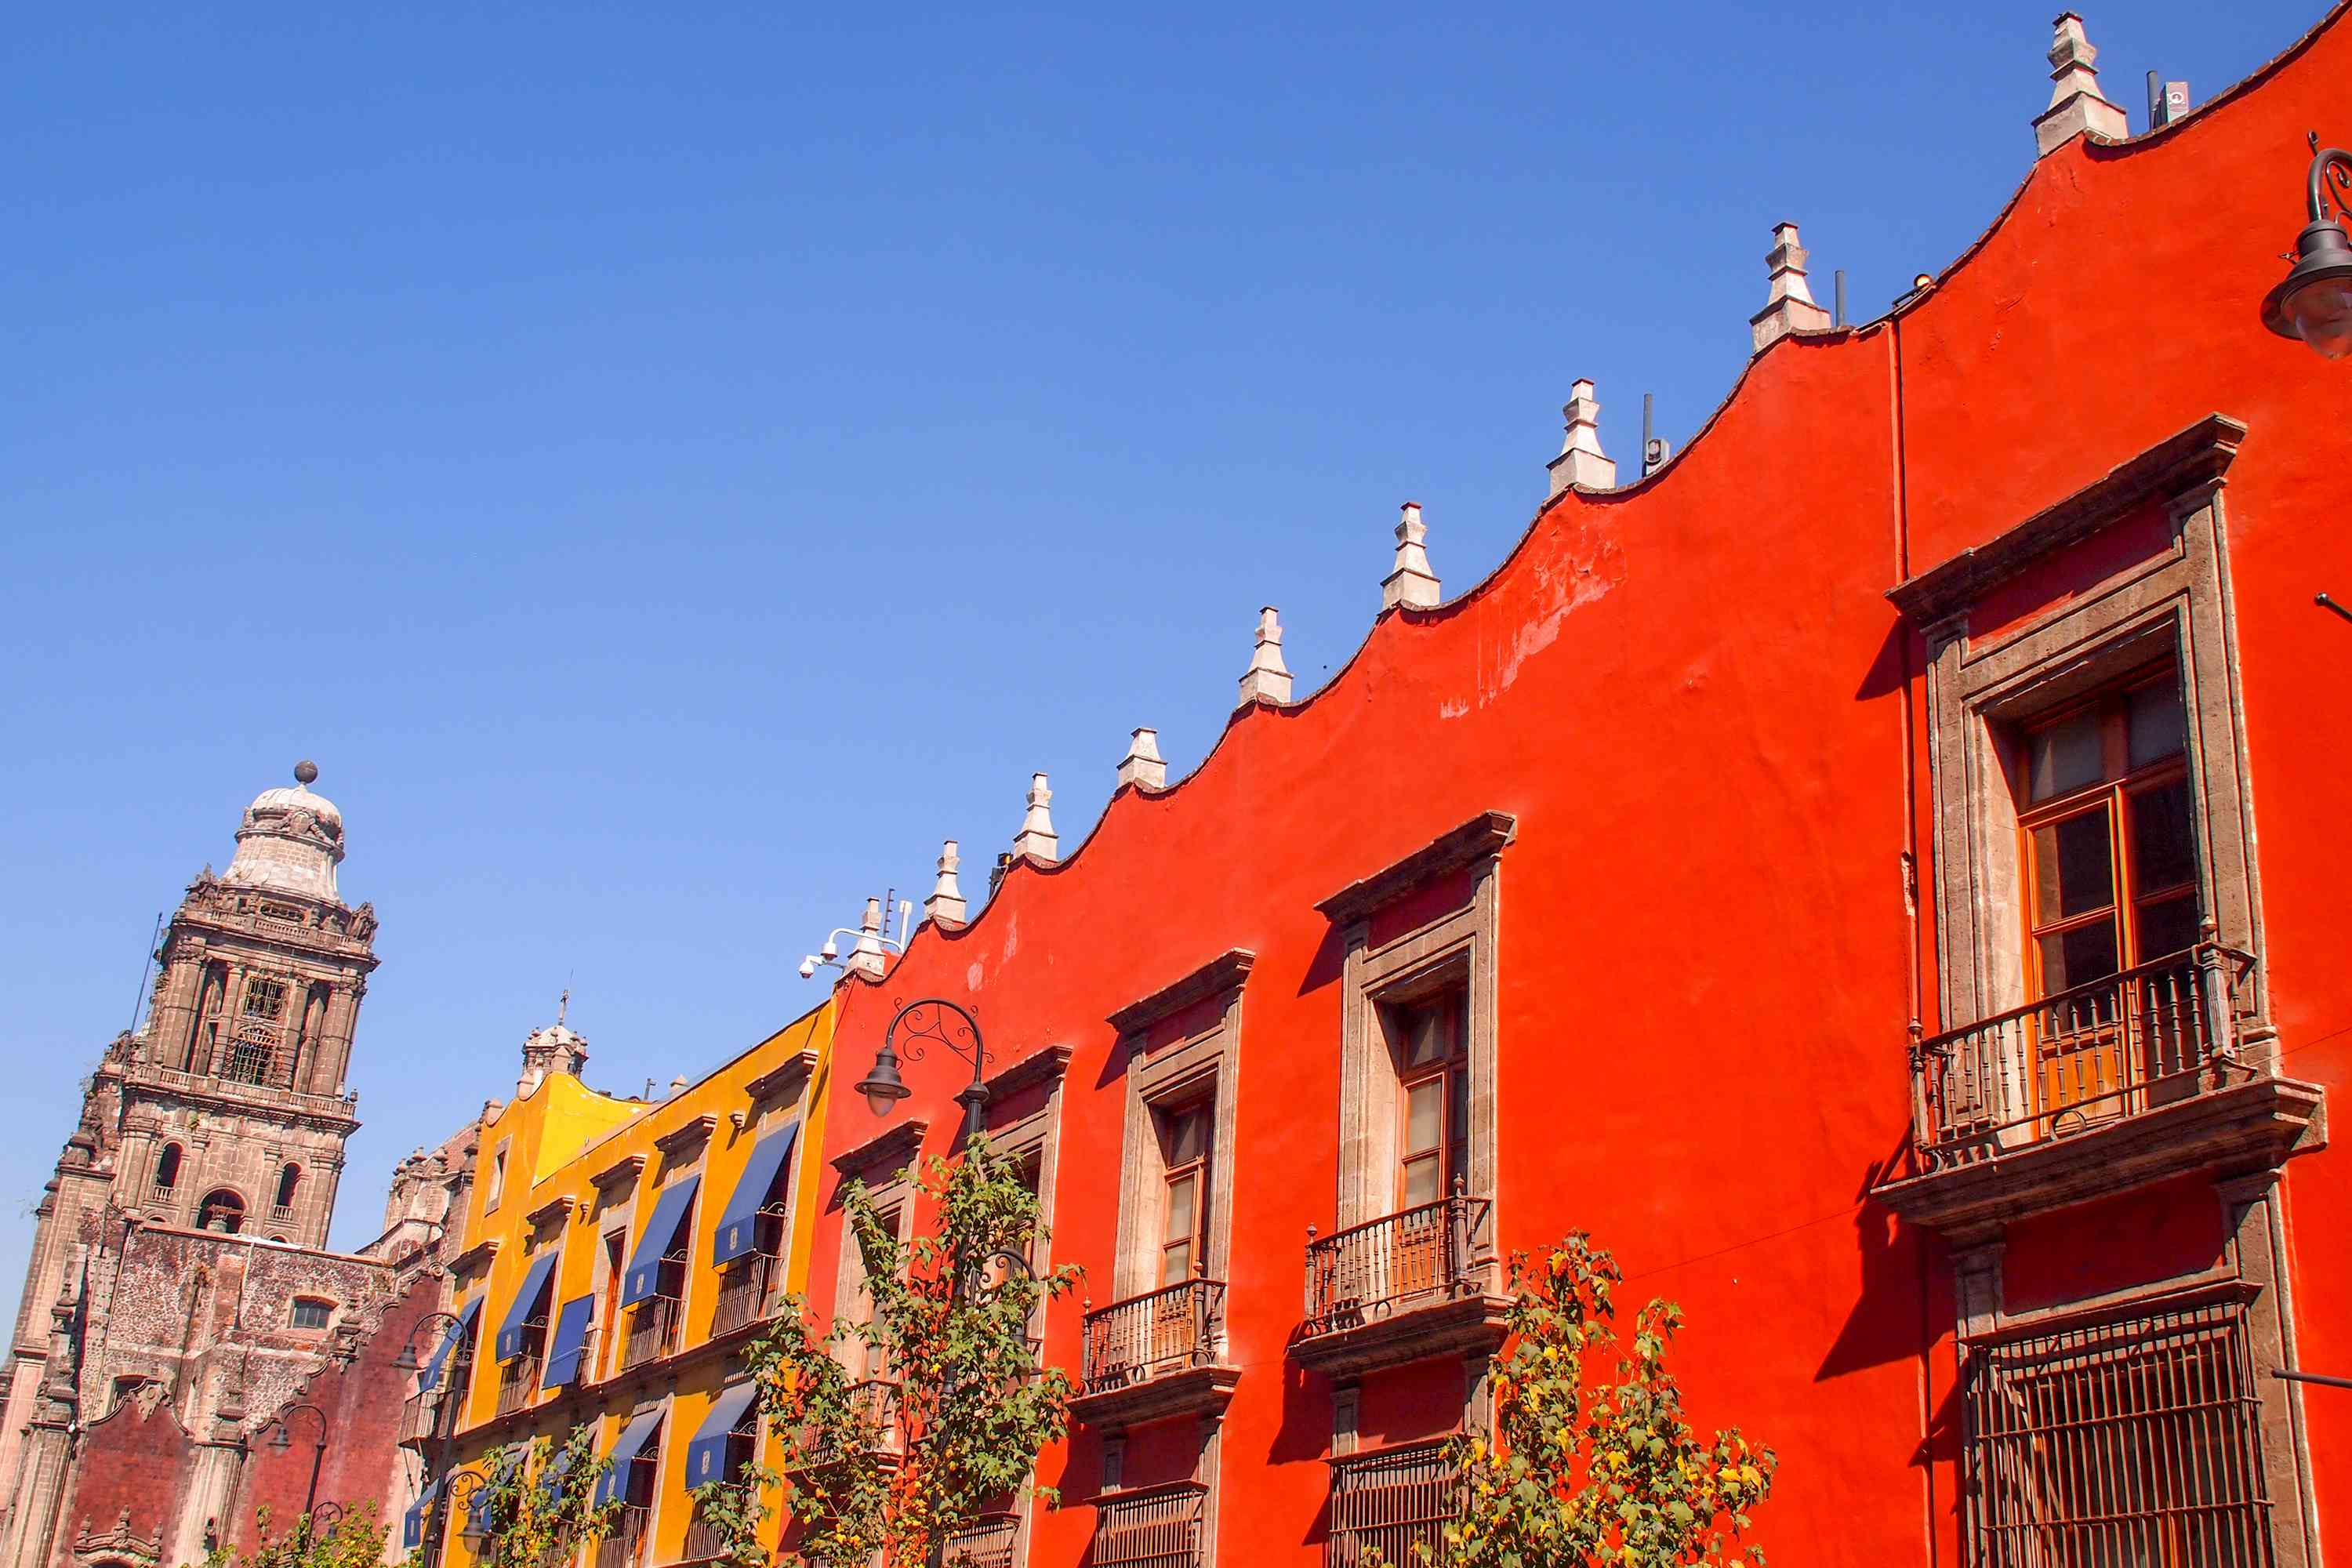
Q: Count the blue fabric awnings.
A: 10